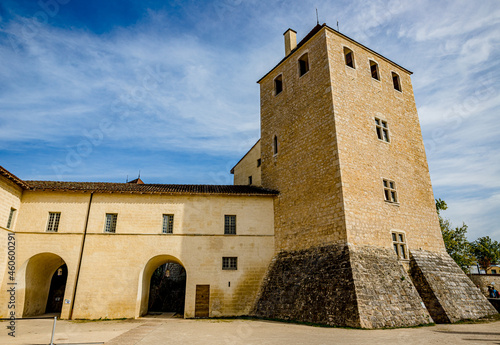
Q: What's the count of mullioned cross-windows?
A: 3